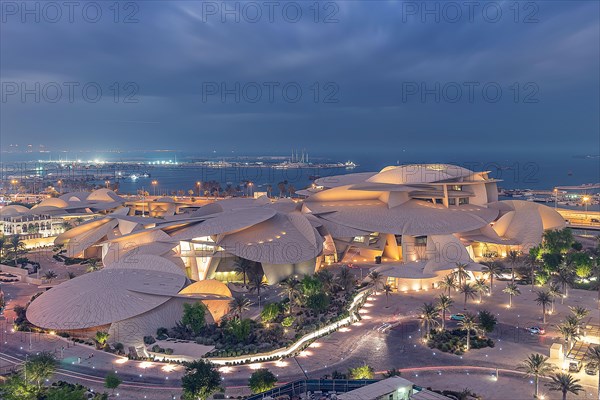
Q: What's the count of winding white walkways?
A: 1